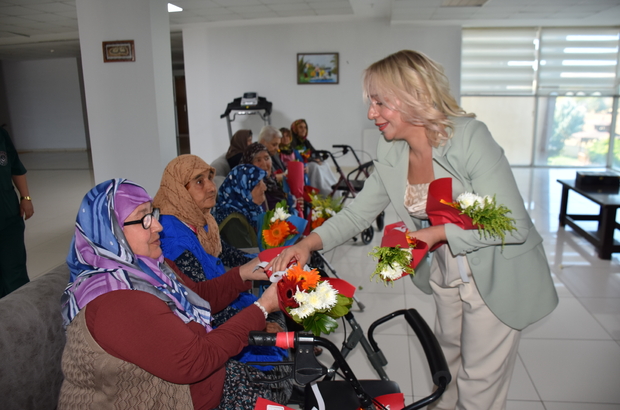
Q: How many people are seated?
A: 8